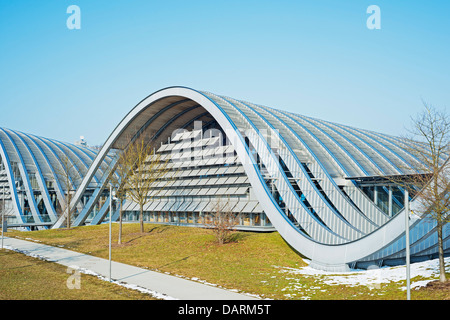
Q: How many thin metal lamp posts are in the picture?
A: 3